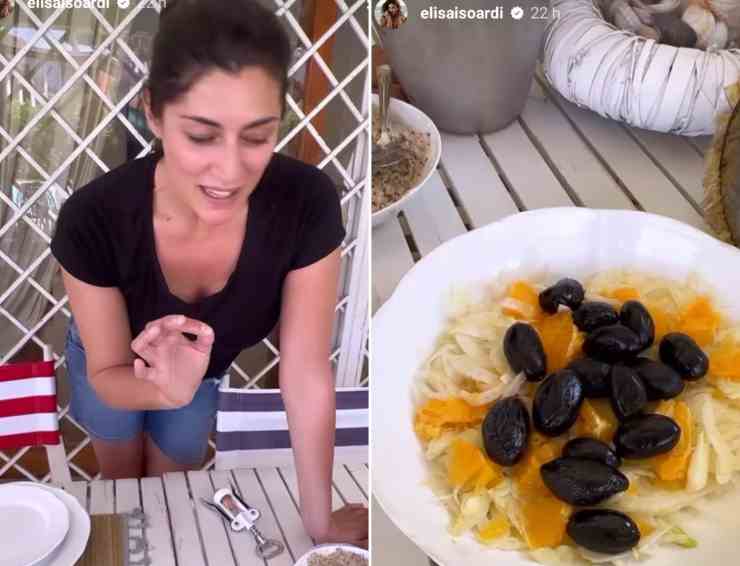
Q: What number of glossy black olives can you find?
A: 15